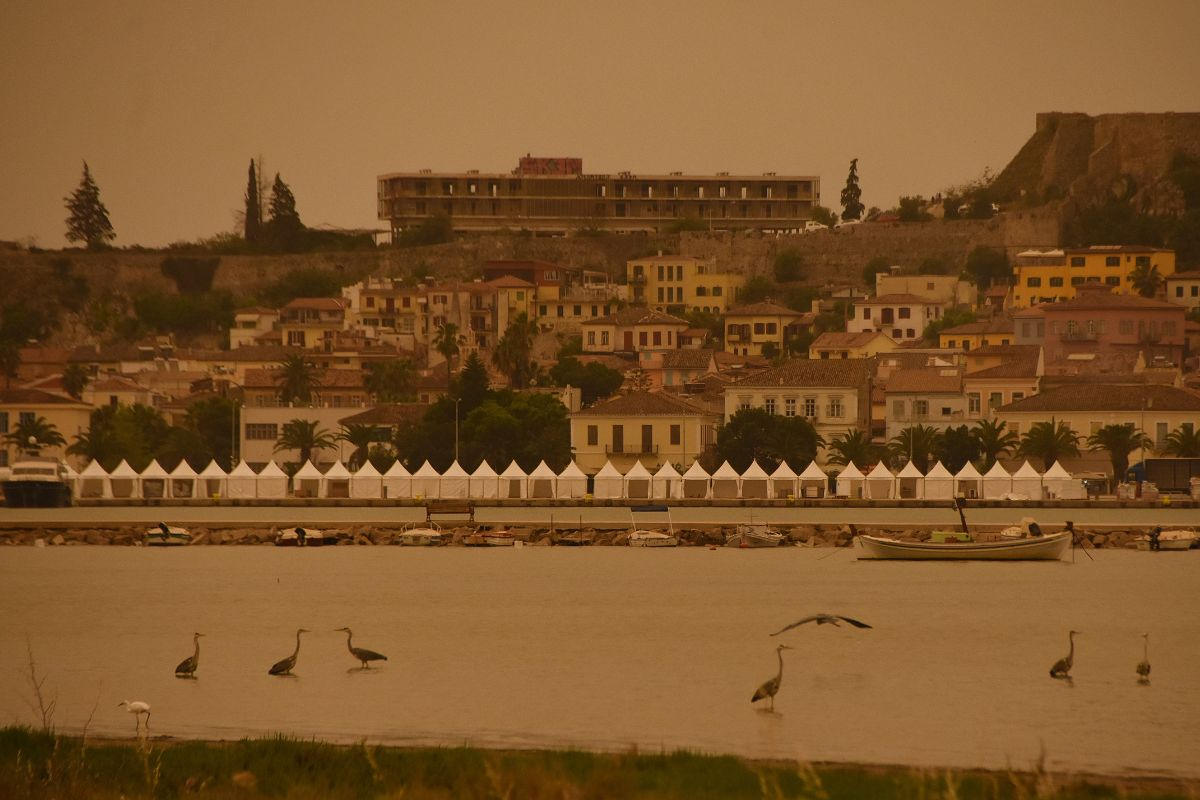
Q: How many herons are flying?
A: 1